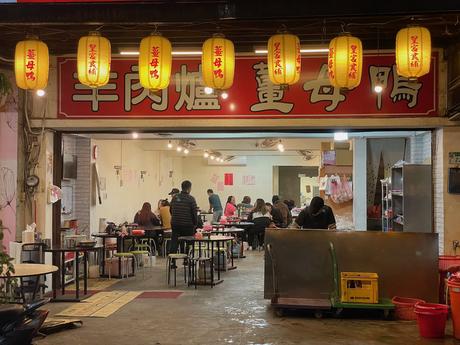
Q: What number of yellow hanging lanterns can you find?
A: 7